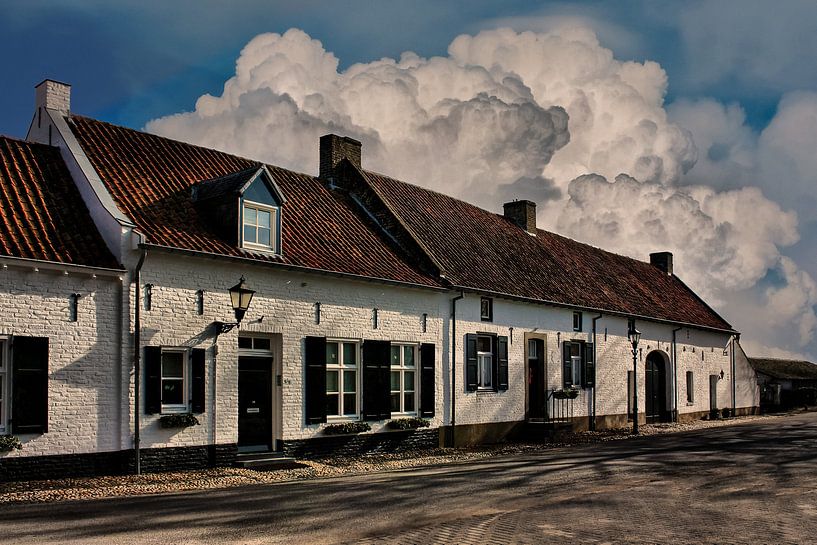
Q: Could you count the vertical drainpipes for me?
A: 5